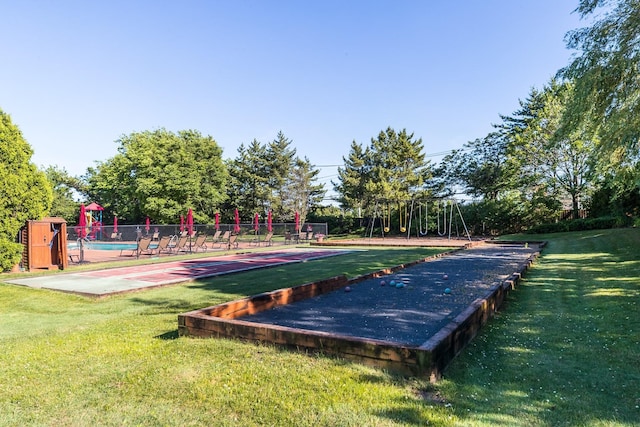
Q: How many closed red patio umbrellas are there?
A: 10